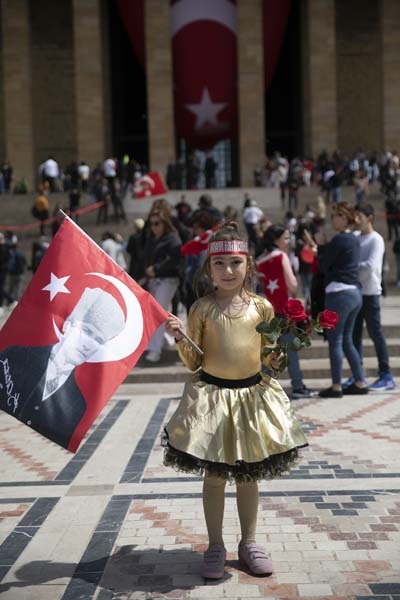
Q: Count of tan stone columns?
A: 6